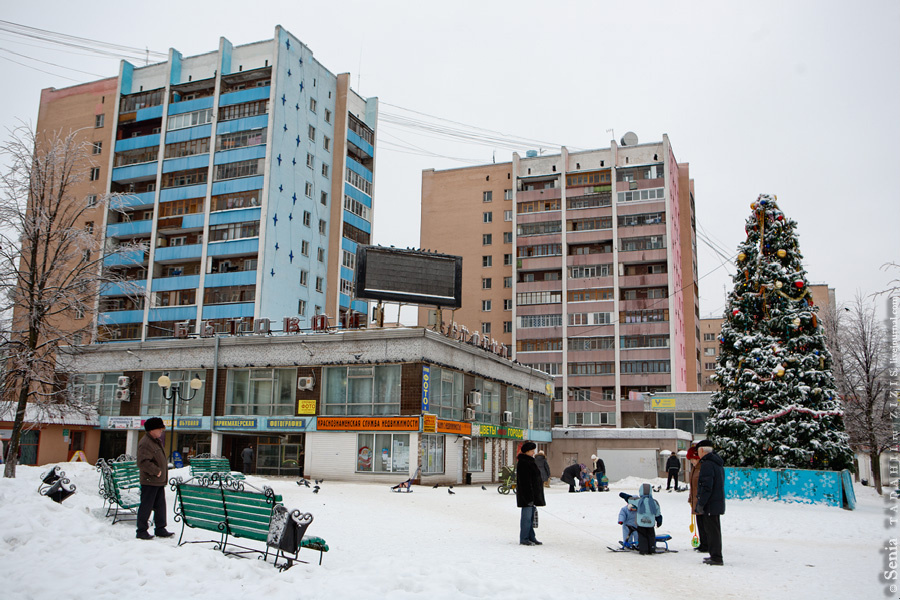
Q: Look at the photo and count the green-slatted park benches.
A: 3